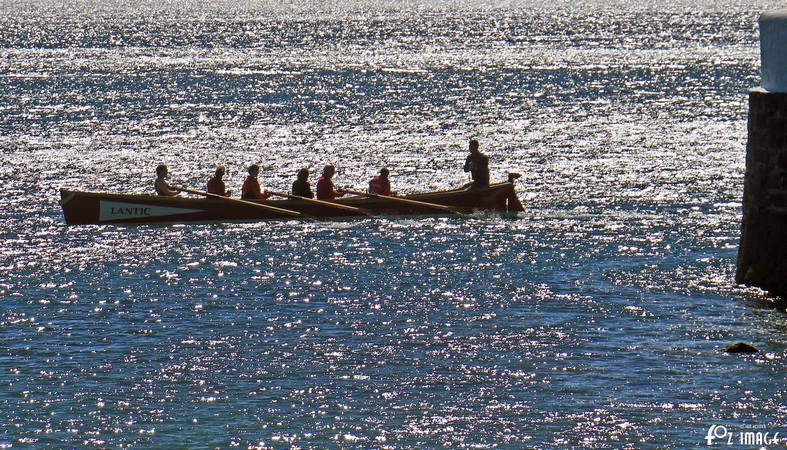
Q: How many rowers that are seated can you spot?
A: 6